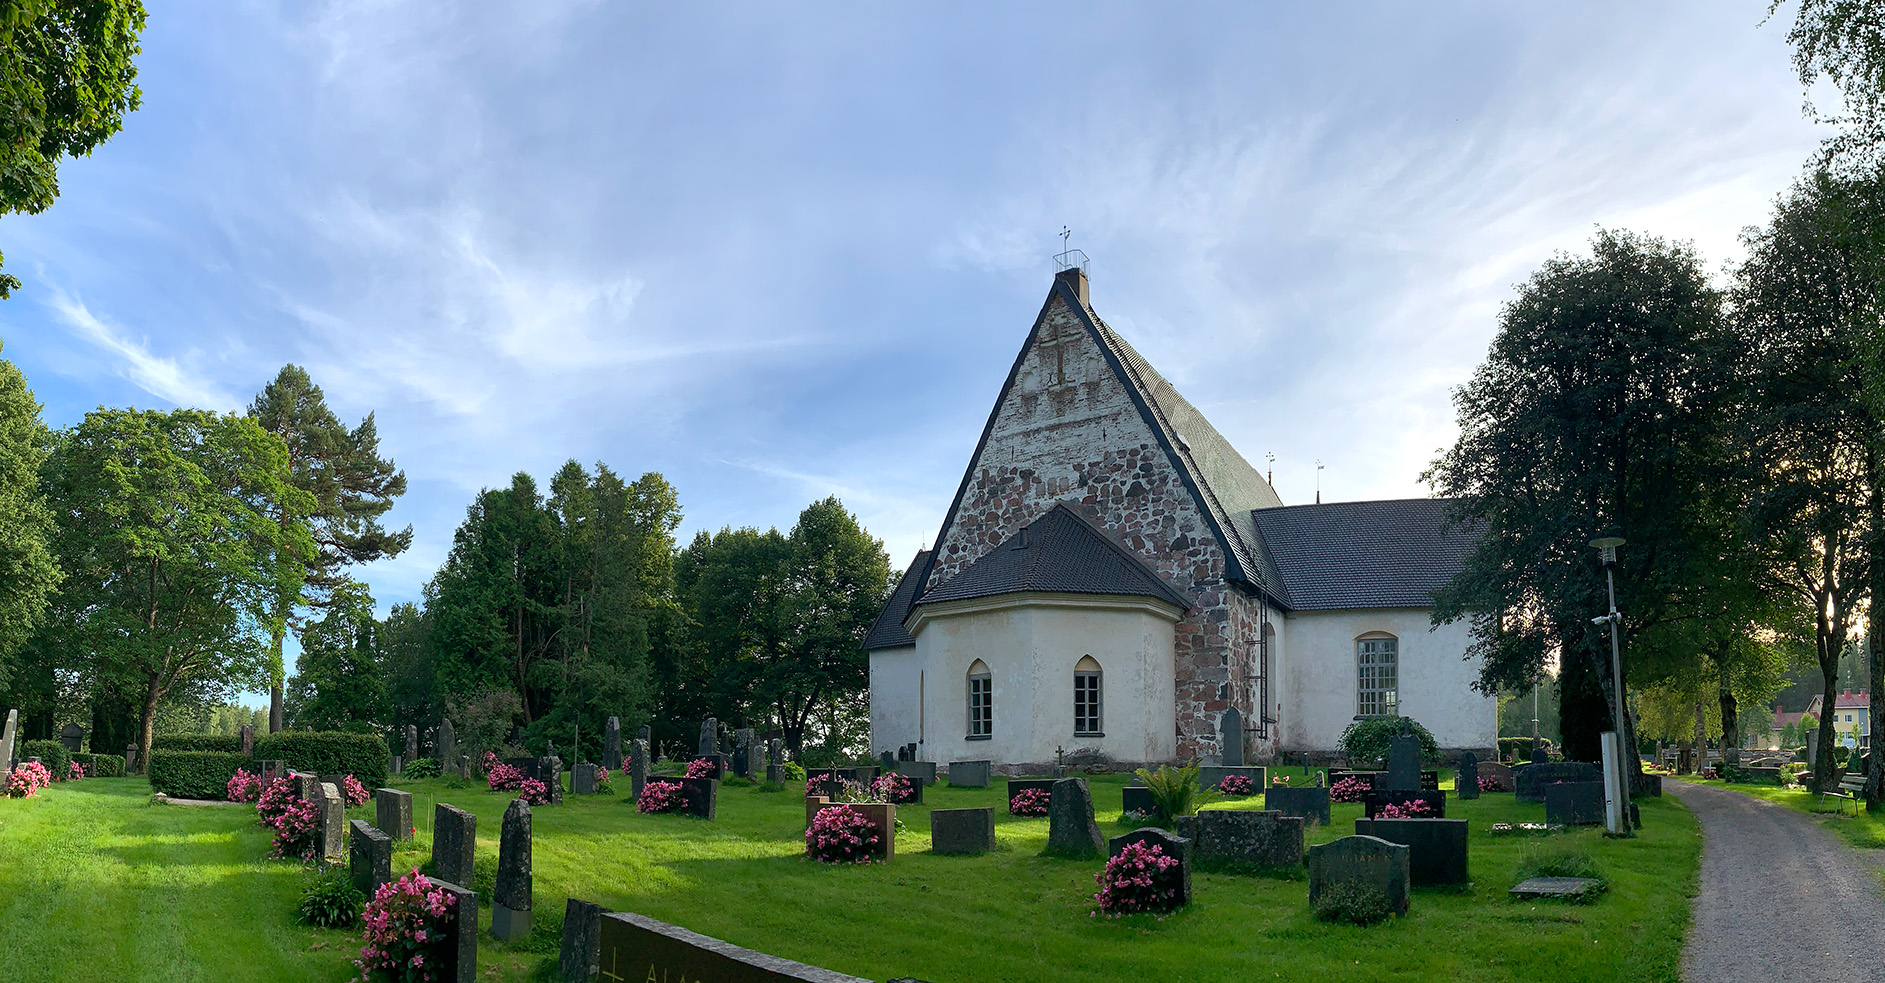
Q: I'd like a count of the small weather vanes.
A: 3